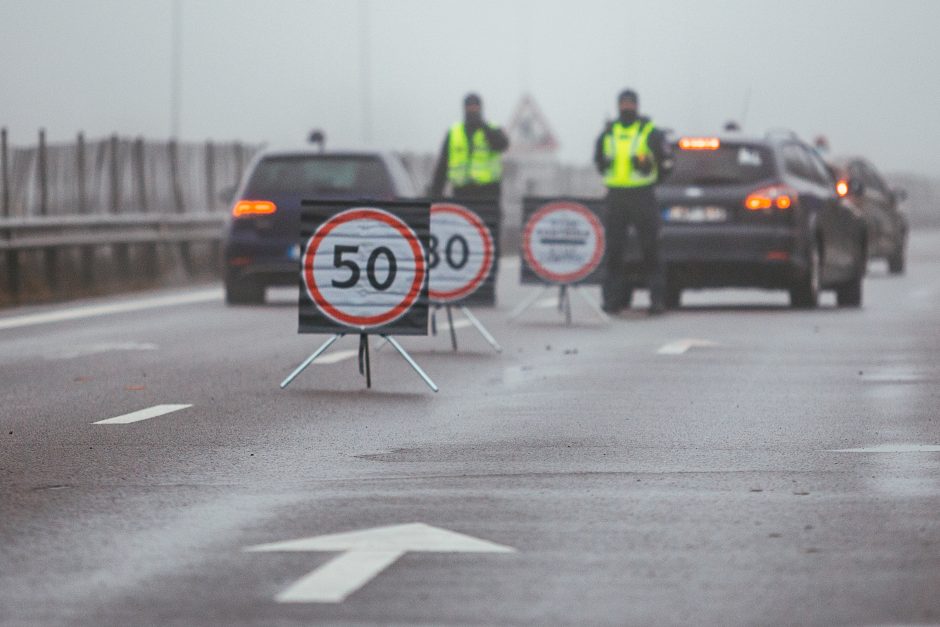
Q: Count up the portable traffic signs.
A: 3